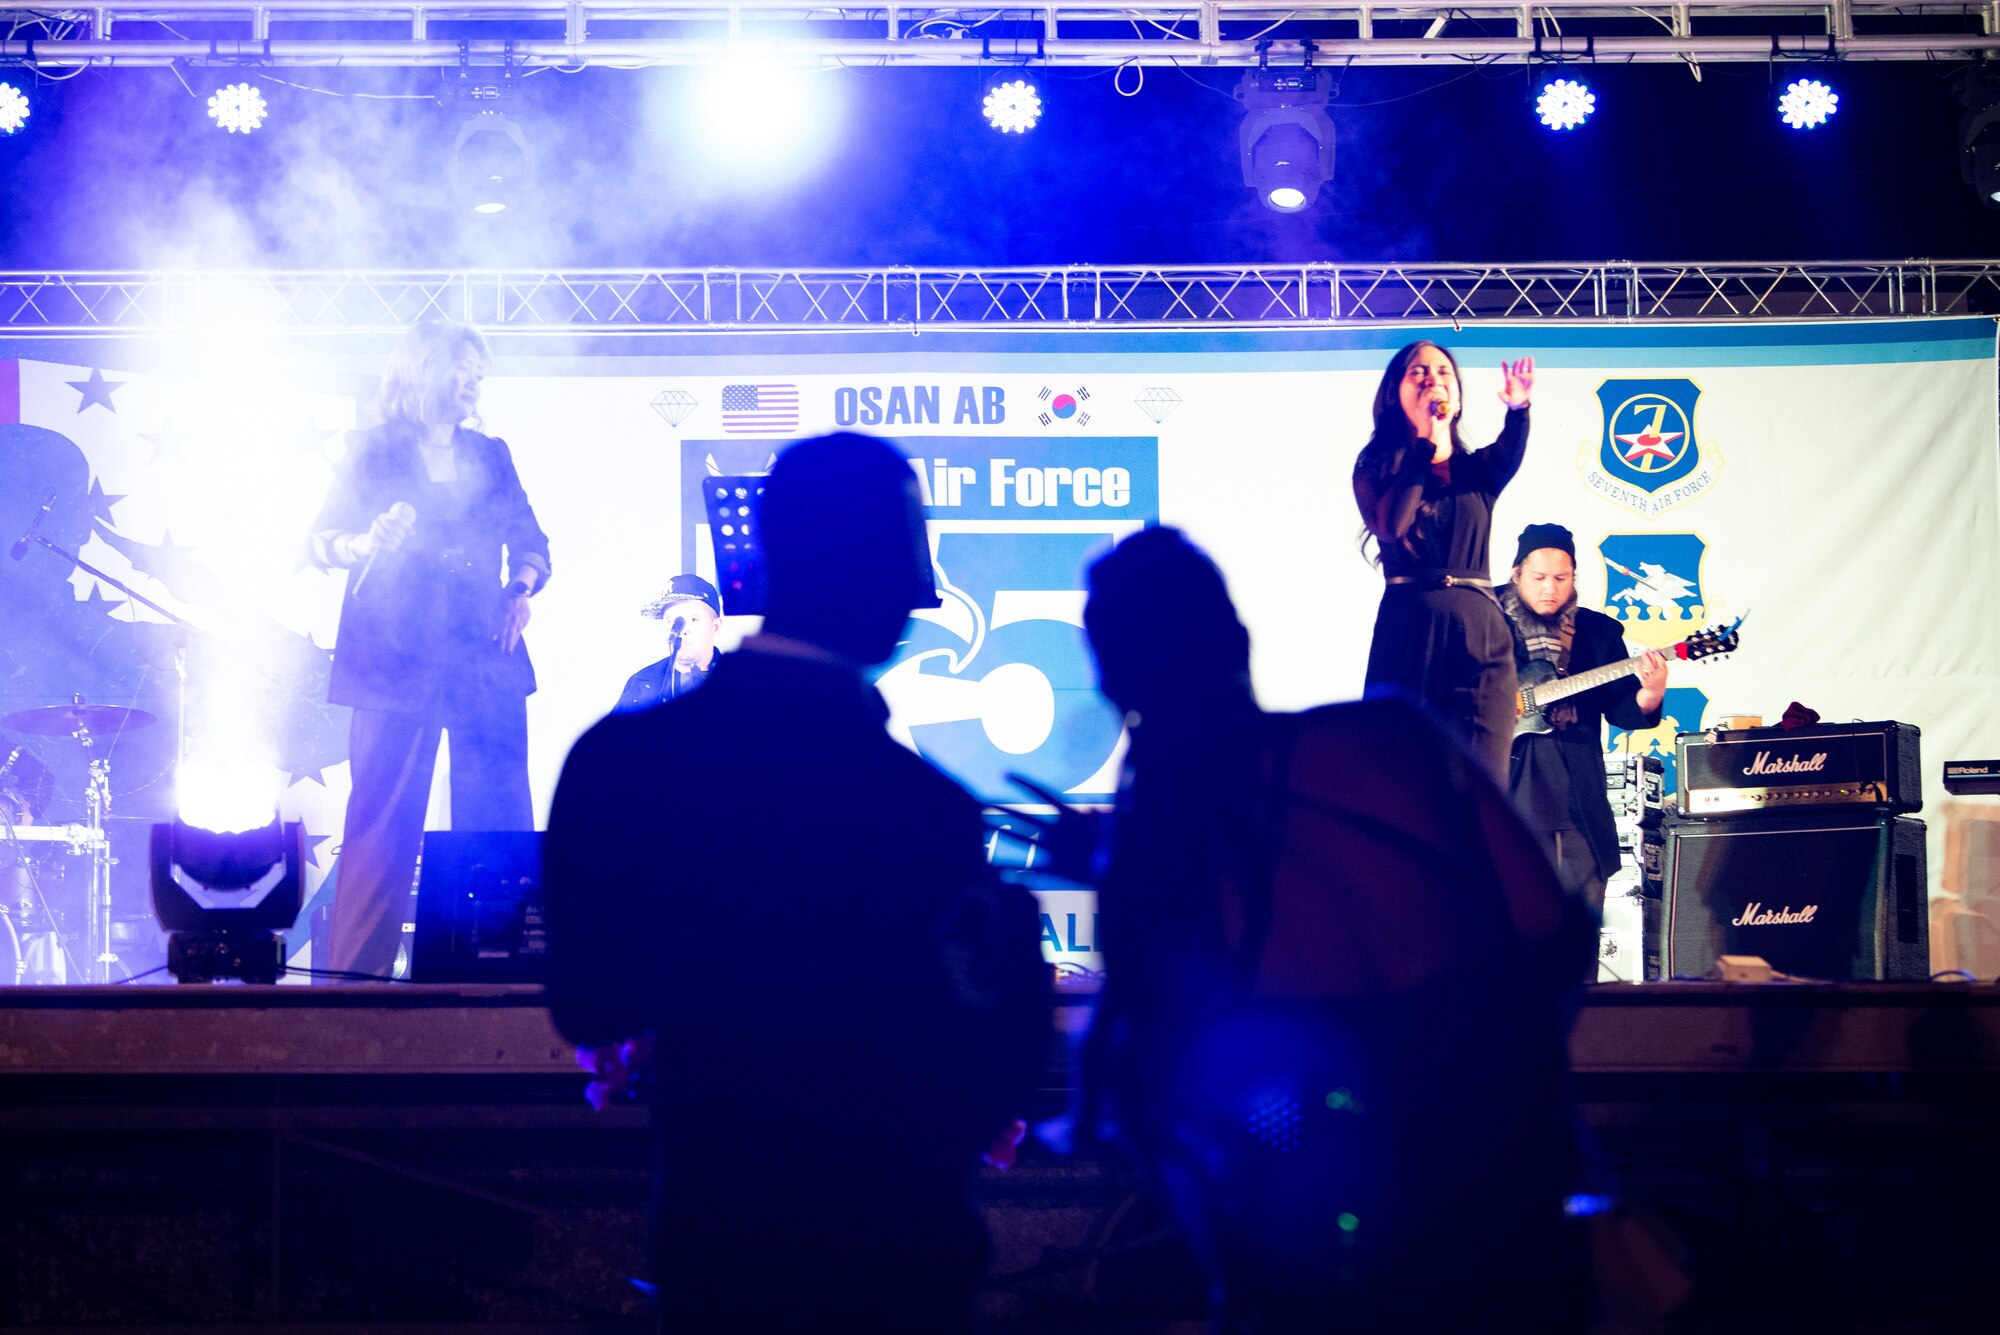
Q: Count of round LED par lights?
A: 6